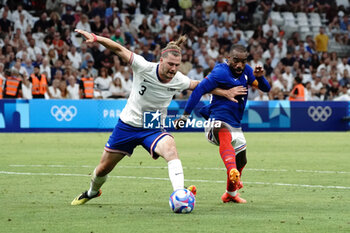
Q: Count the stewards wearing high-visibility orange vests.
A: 5